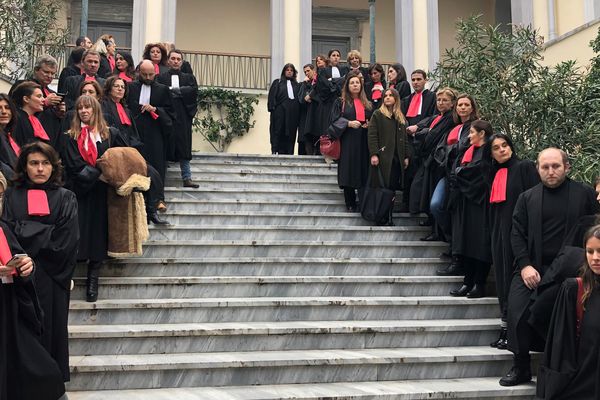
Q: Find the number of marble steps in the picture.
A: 15